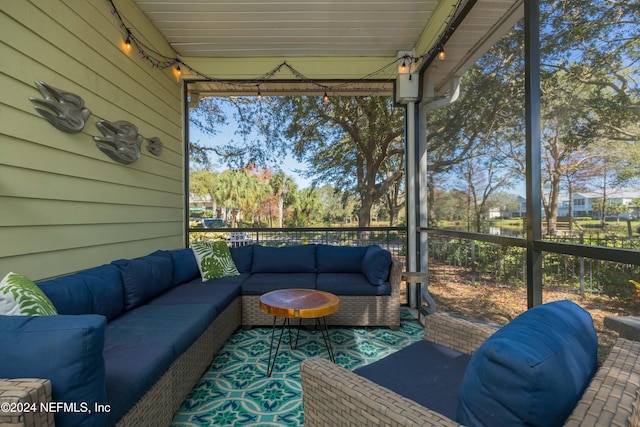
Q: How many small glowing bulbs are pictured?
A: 6